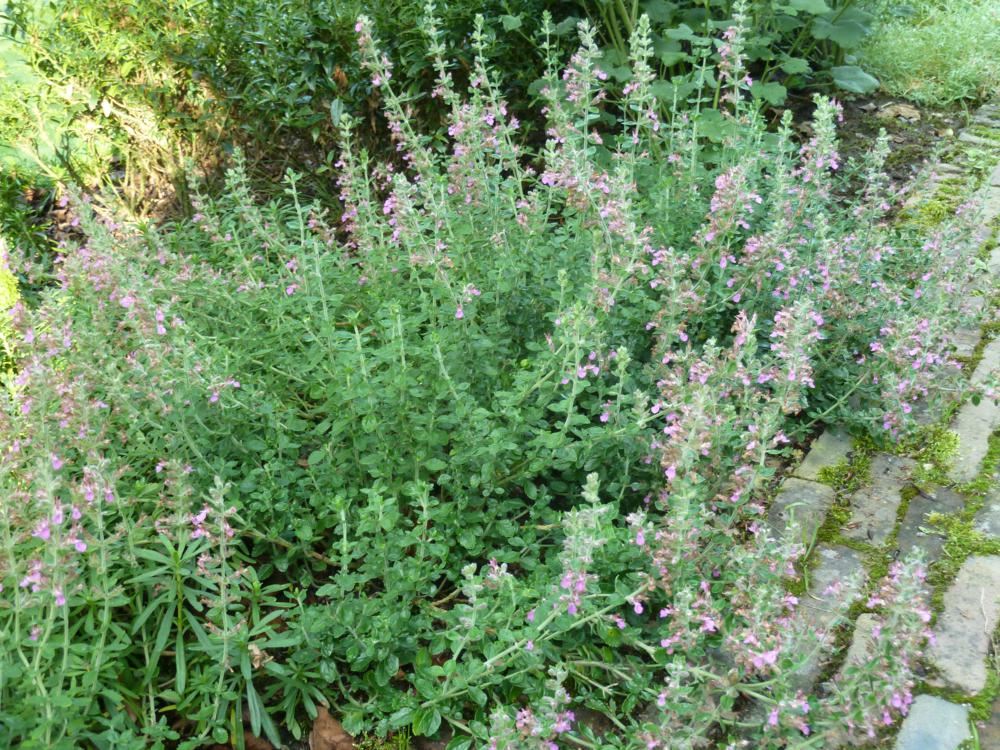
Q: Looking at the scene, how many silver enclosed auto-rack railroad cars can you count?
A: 0